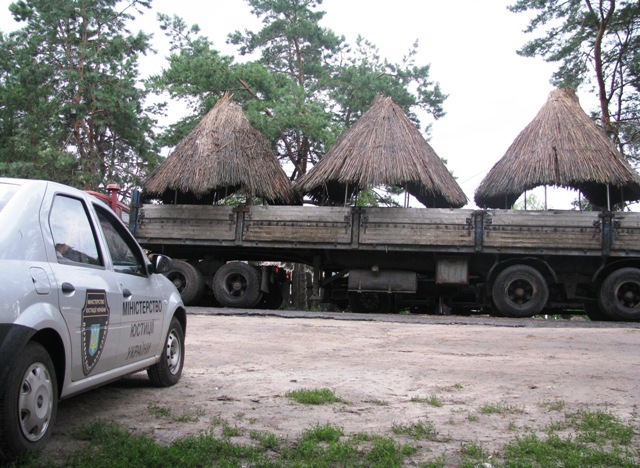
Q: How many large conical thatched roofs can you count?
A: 3